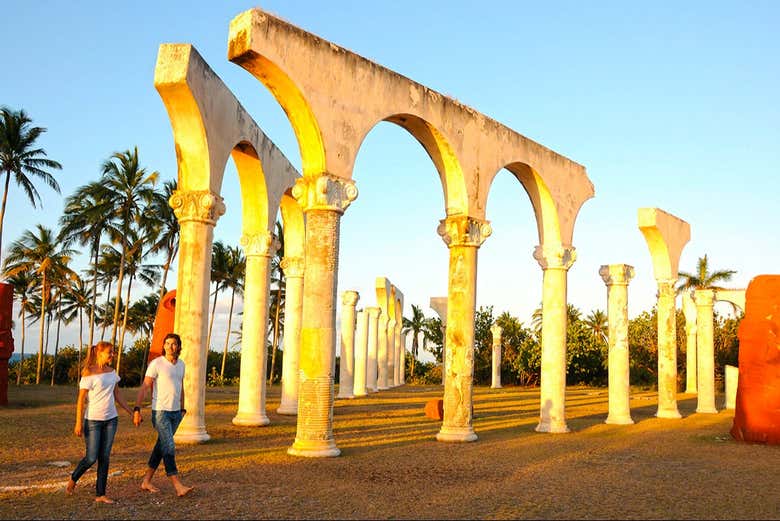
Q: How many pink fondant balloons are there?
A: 0